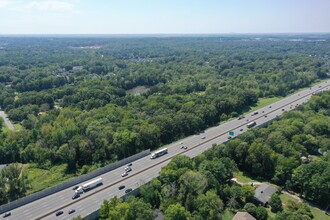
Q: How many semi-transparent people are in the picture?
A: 0